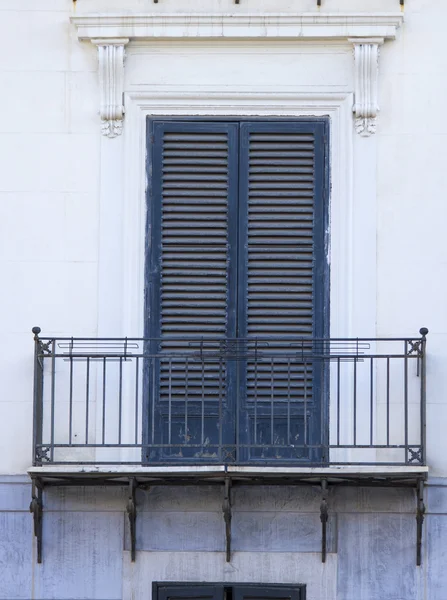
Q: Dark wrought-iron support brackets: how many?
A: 5